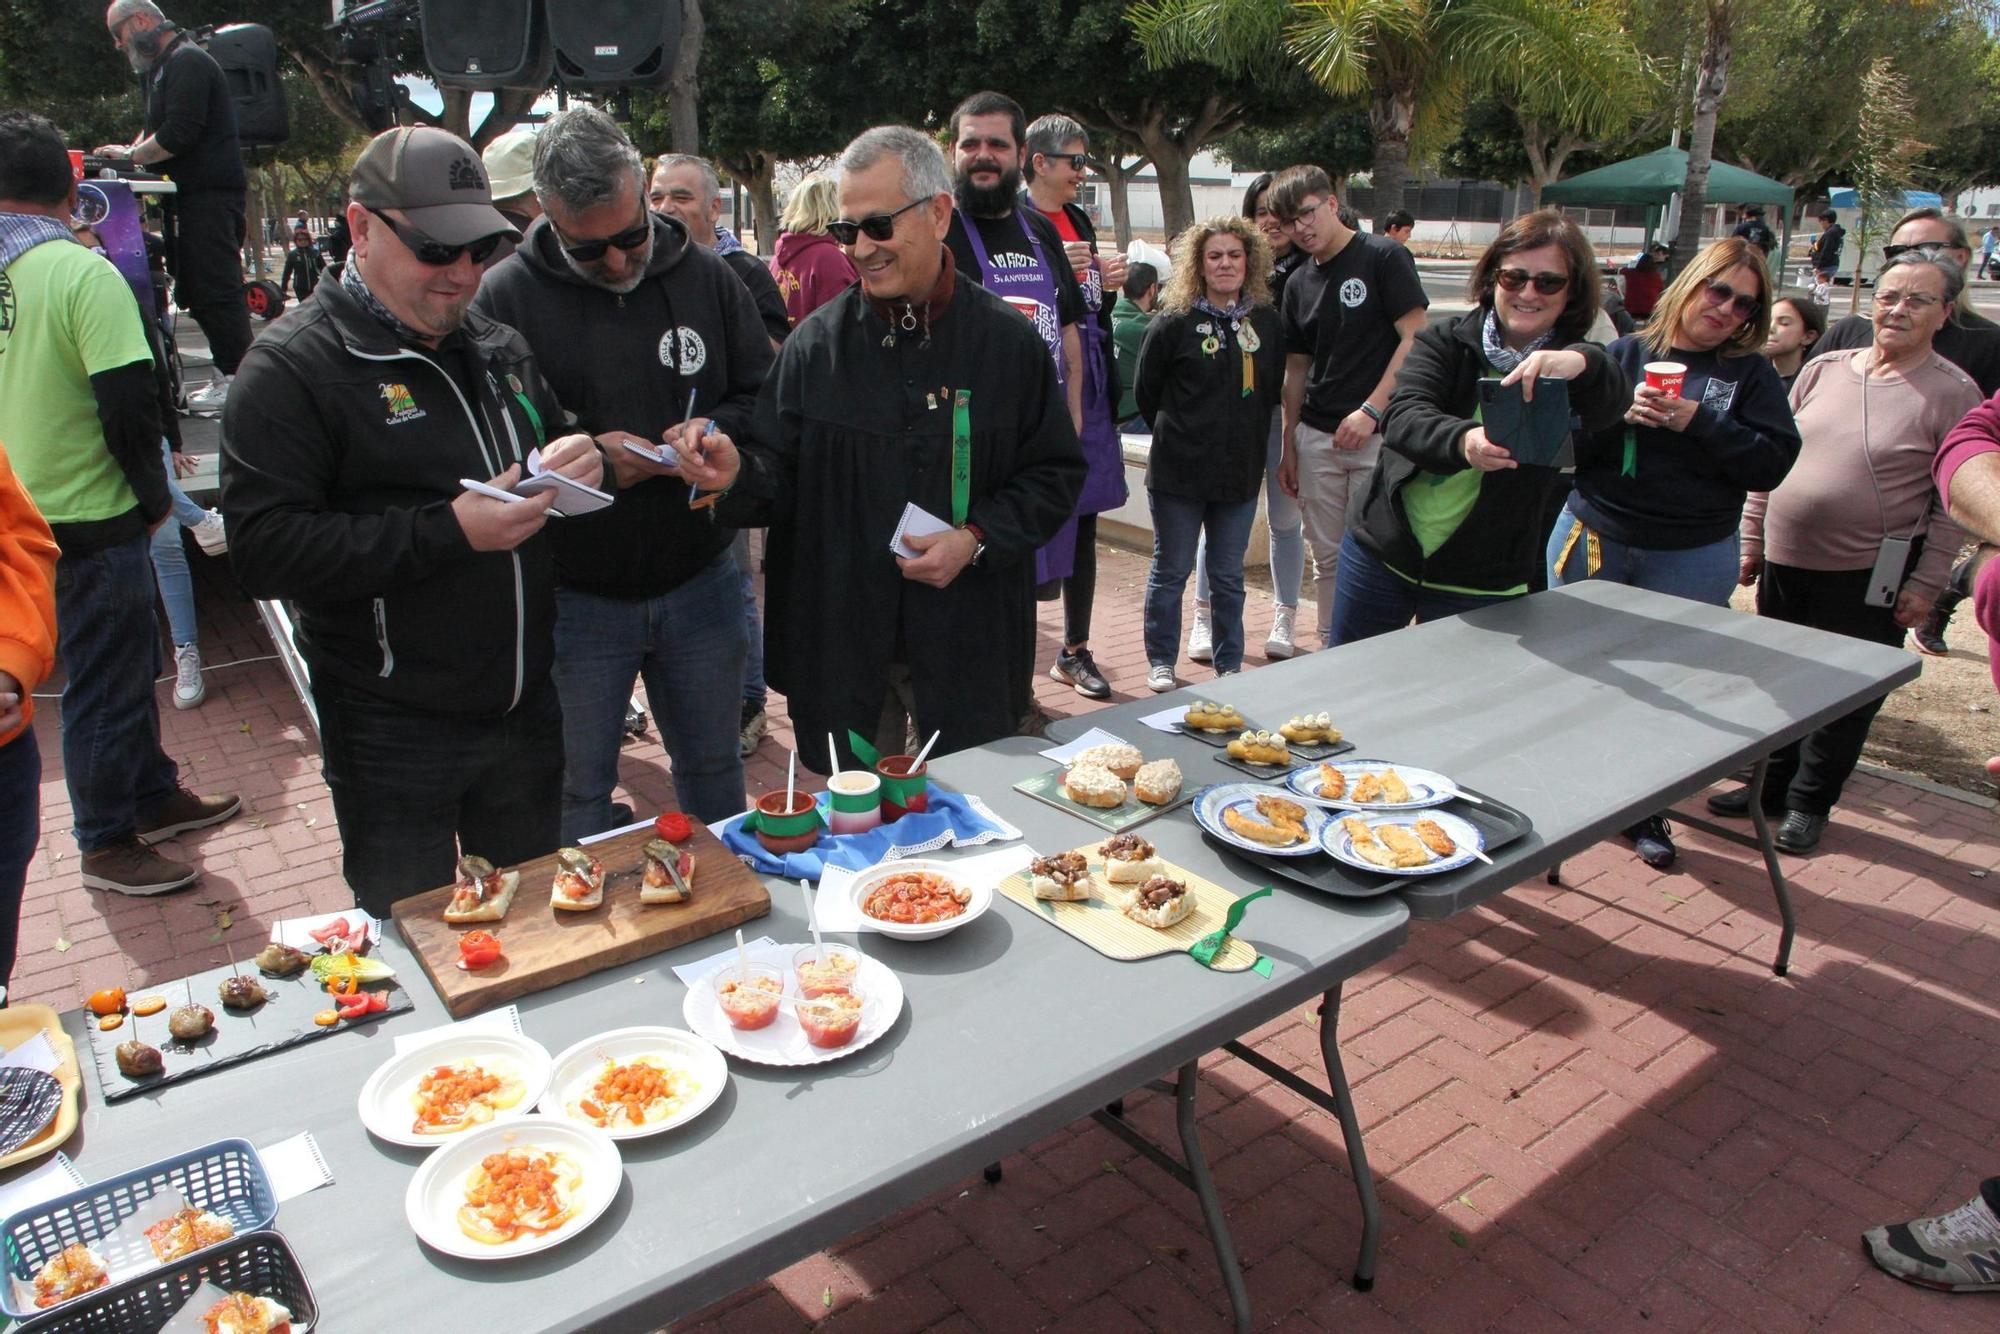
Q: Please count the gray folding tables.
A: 2